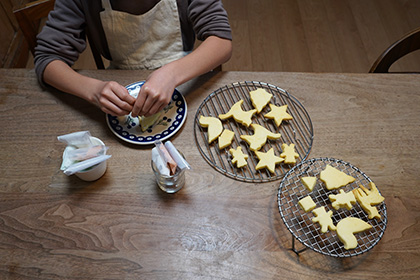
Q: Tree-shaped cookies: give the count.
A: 2